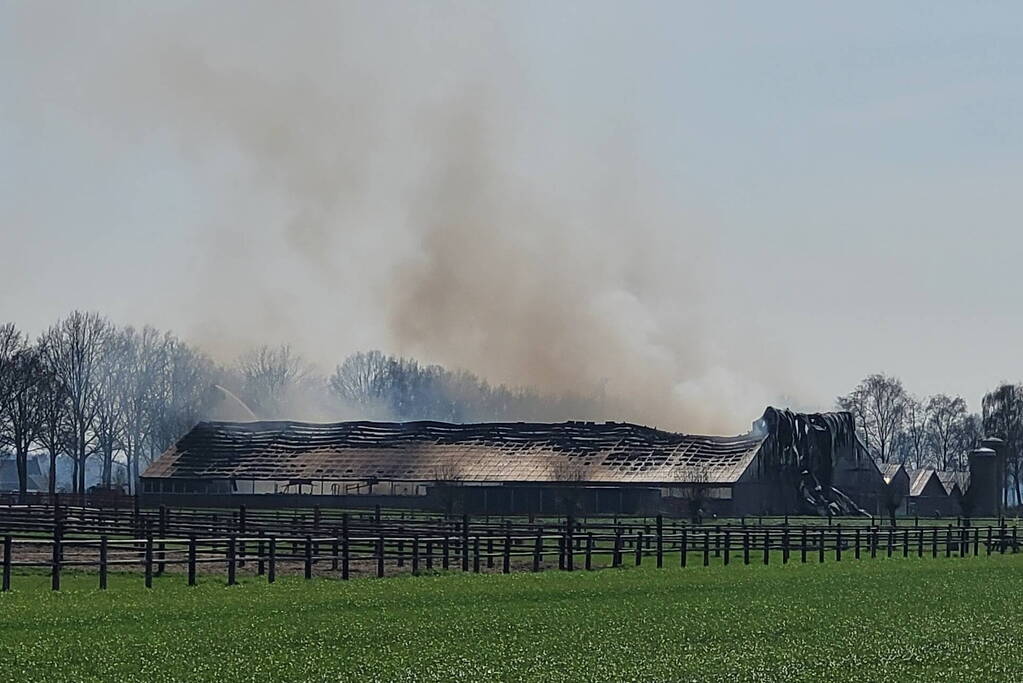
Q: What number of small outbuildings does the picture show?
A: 3